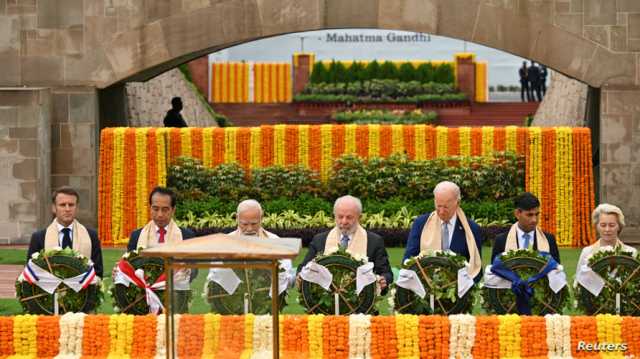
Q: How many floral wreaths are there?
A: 7